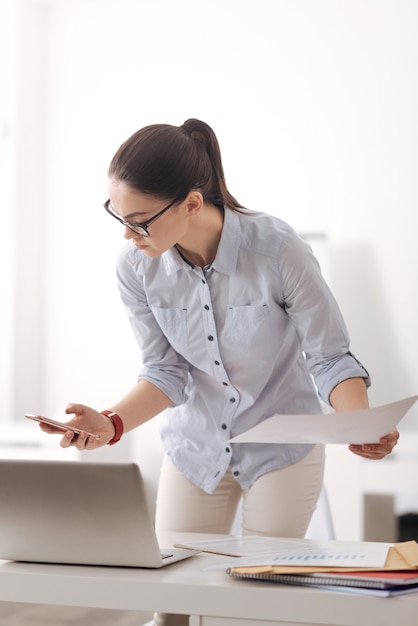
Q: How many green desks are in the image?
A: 0